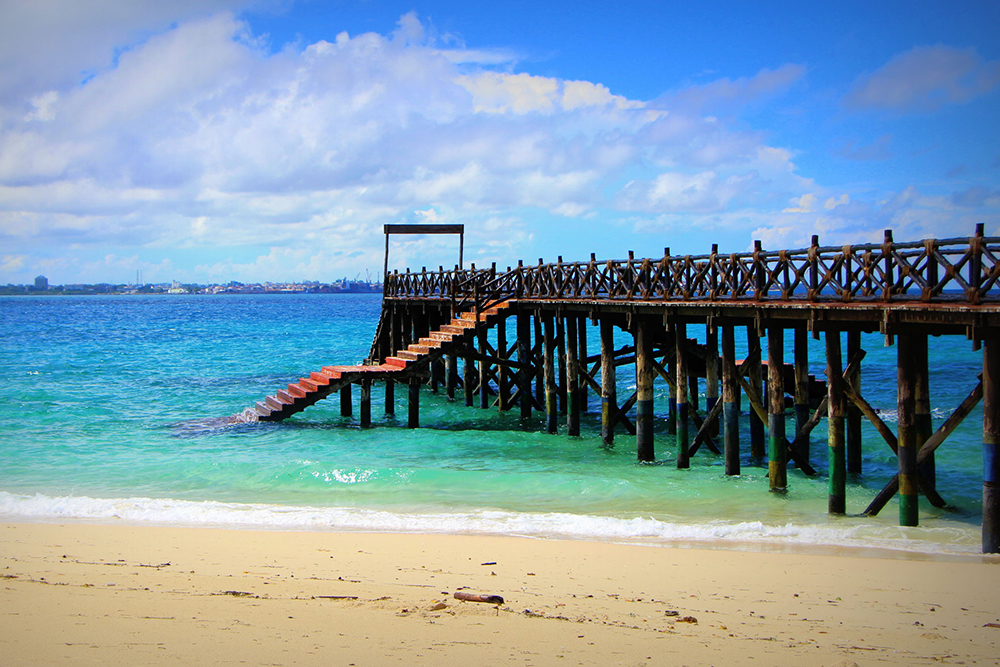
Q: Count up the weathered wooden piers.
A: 1